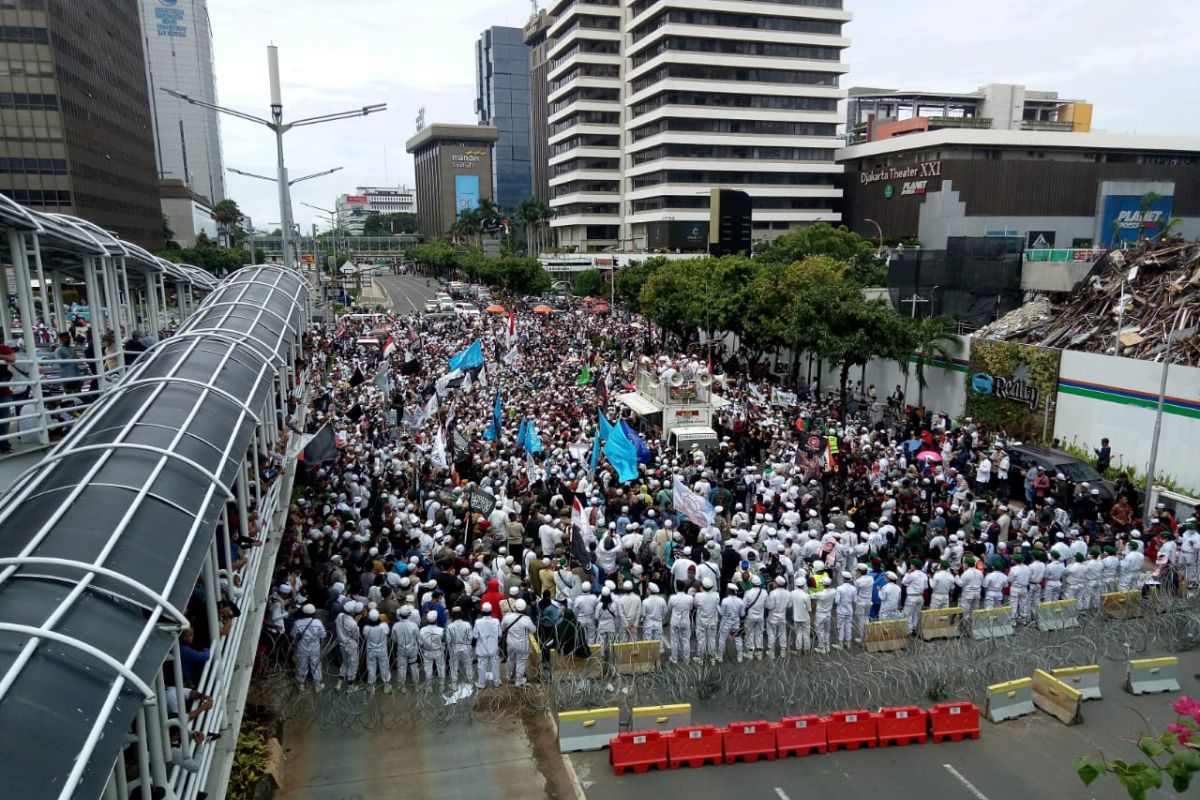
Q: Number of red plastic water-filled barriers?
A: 7